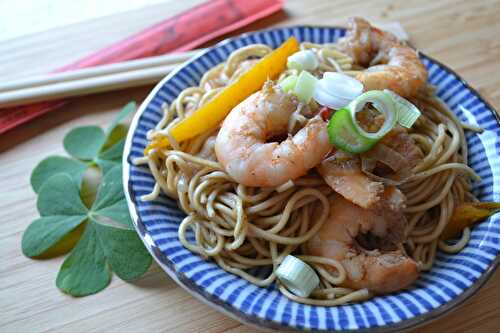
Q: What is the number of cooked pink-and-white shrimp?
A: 4